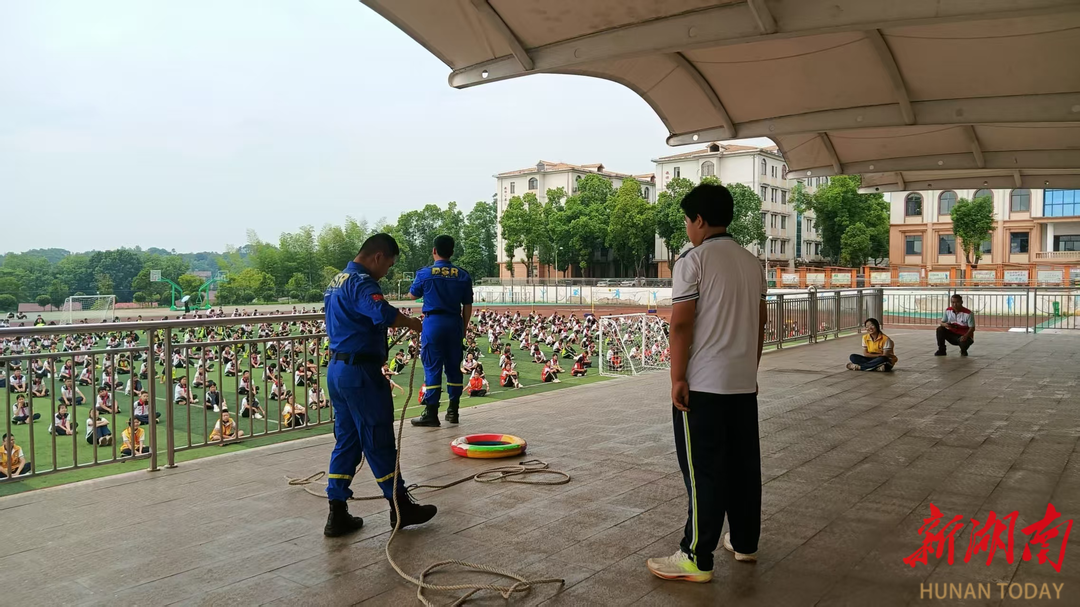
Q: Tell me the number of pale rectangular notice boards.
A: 9